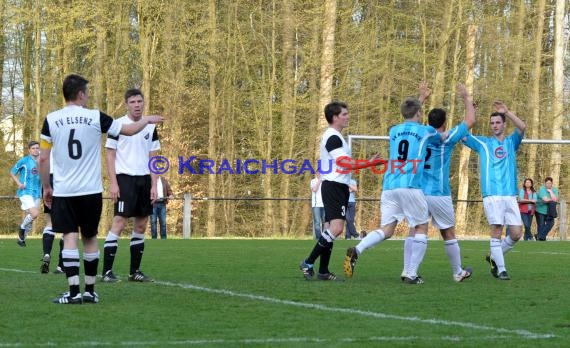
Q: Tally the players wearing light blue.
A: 4